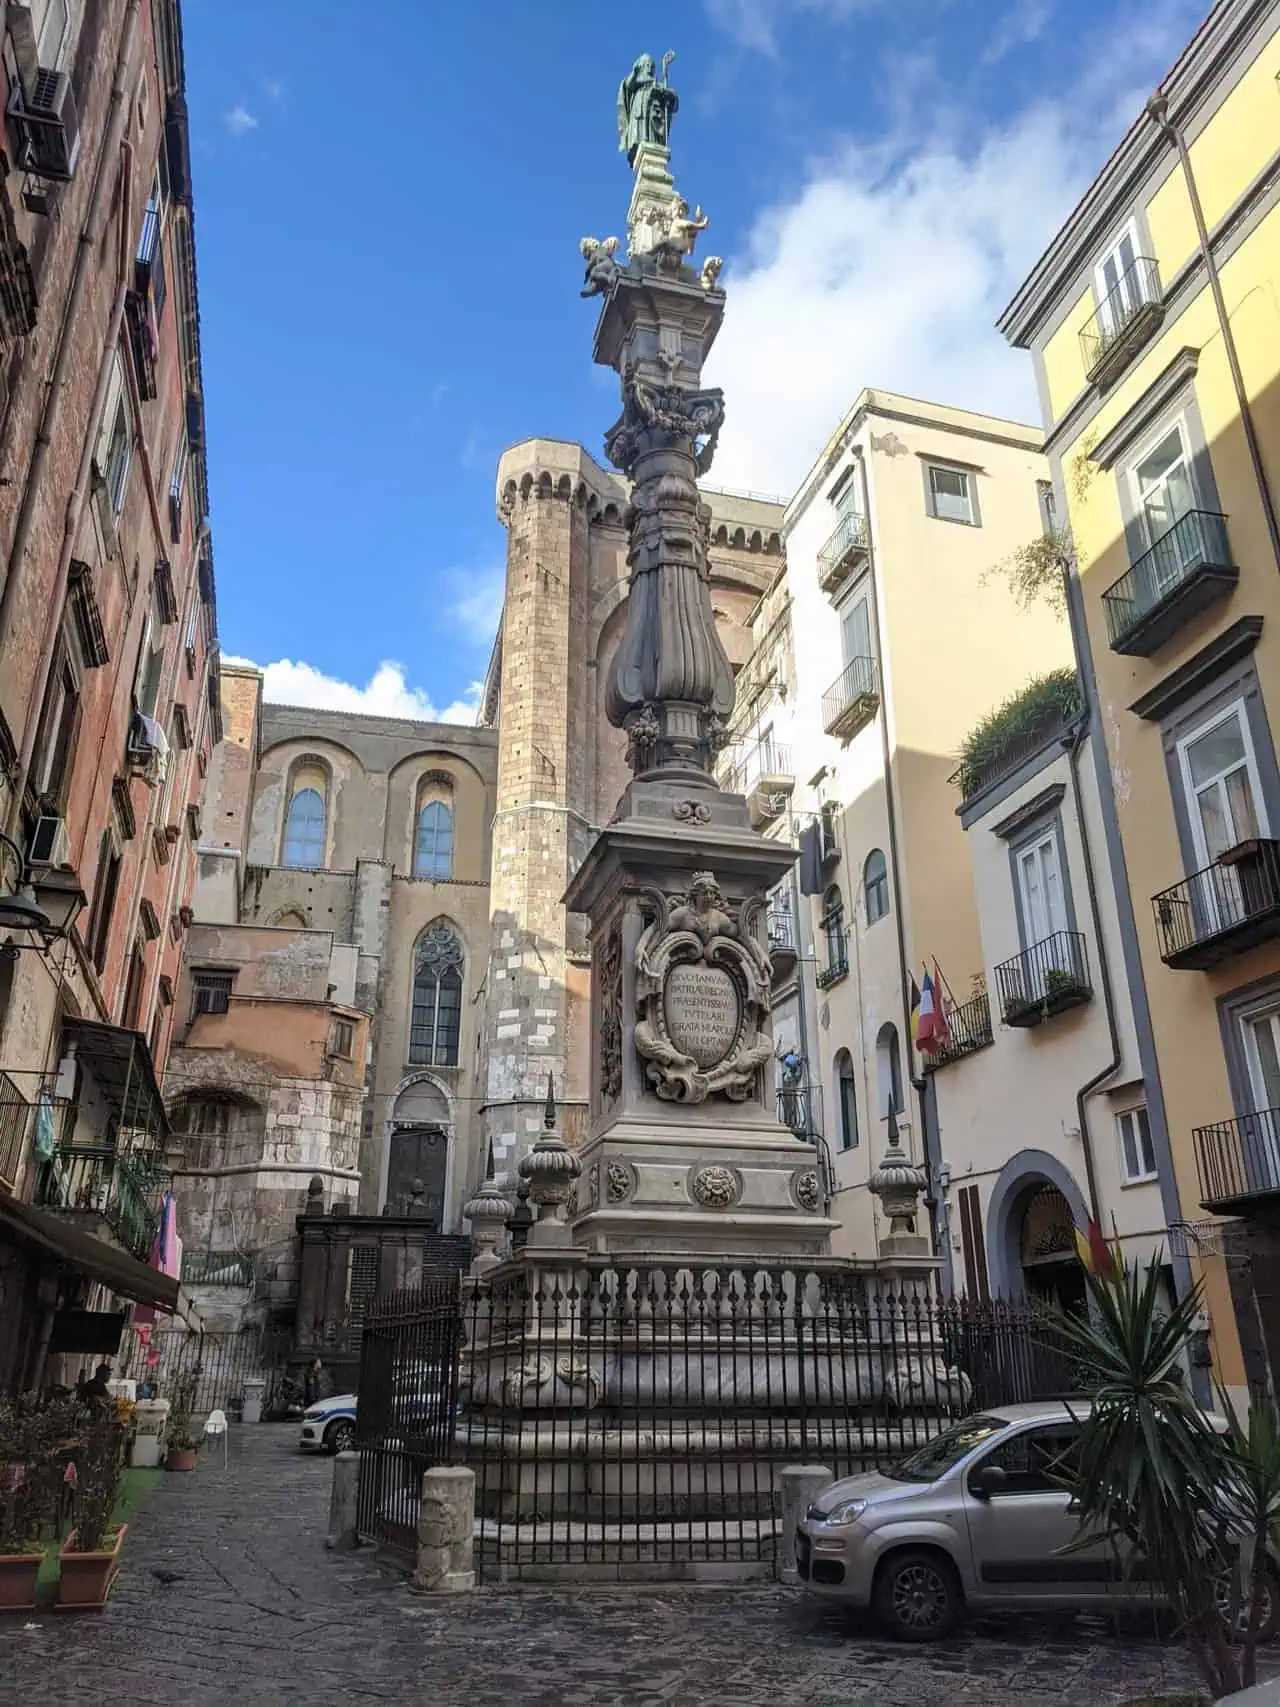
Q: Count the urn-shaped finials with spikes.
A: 3